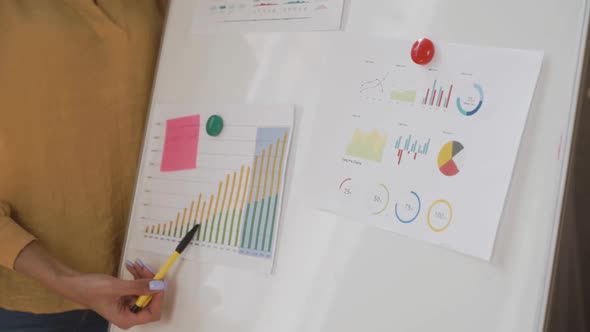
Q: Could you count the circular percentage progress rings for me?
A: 4